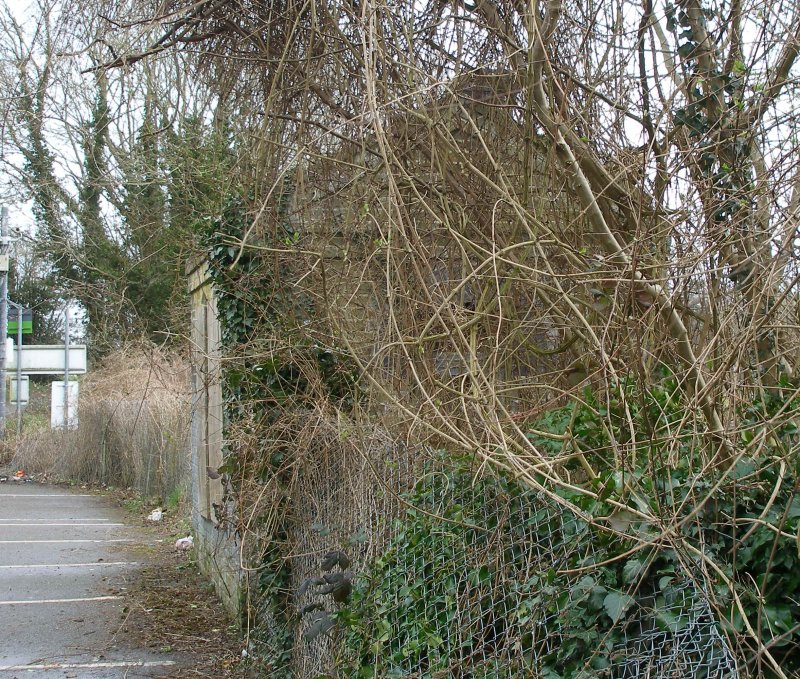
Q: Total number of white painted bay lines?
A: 7